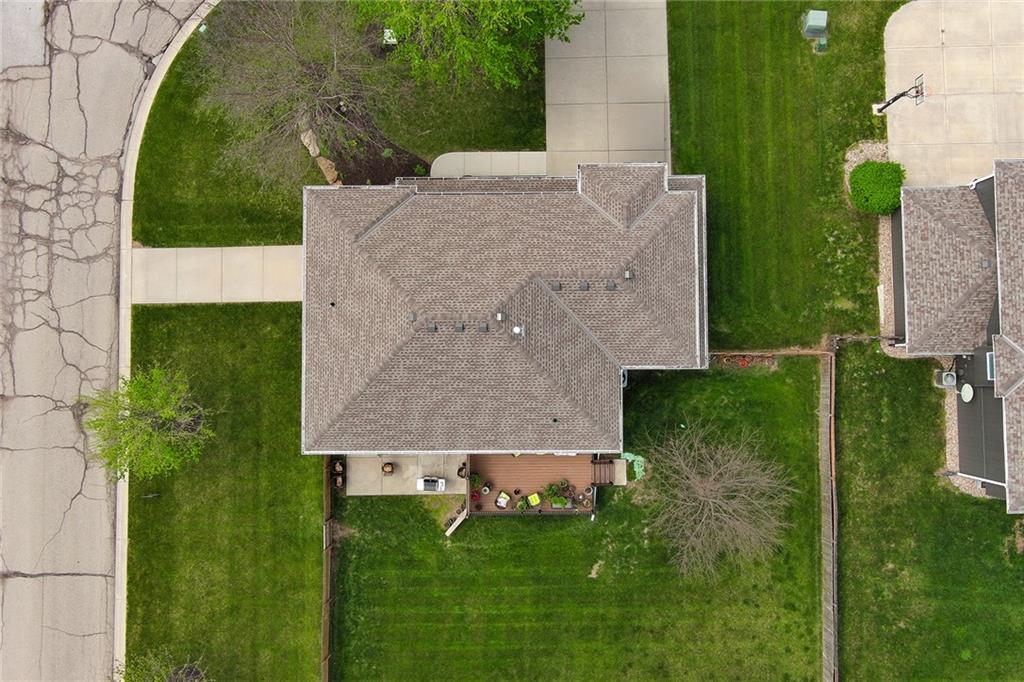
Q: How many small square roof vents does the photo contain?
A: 9